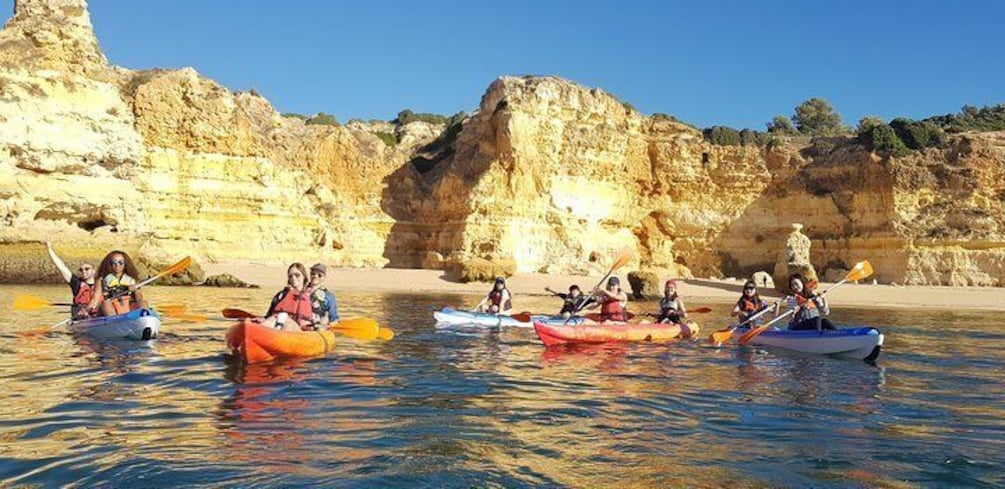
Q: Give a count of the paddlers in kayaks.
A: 10